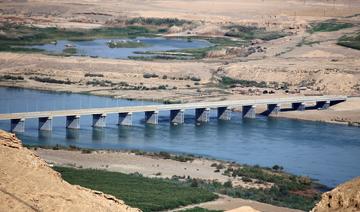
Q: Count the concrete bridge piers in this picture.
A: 13